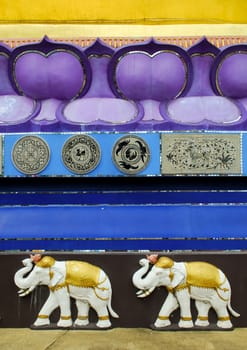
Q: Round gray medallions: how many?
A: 3